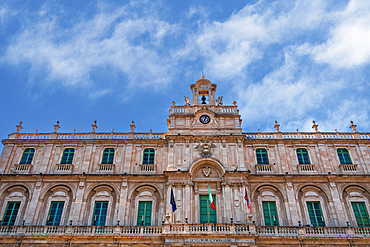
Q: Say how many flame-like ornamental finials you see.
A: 7